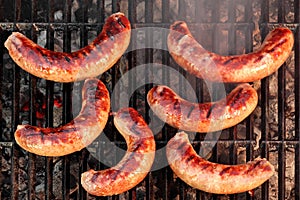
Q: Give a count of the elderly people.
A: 0